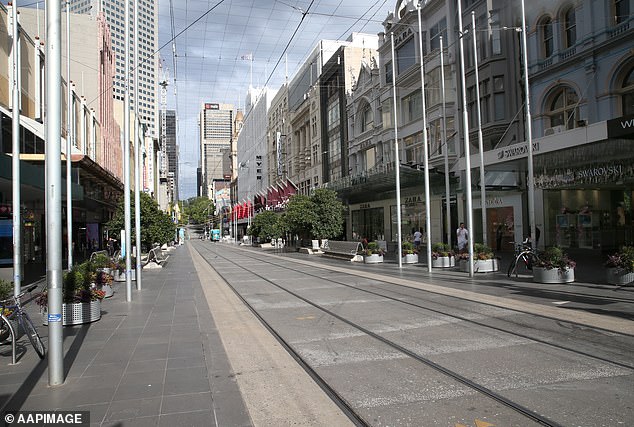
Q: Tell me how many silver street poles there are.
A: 11